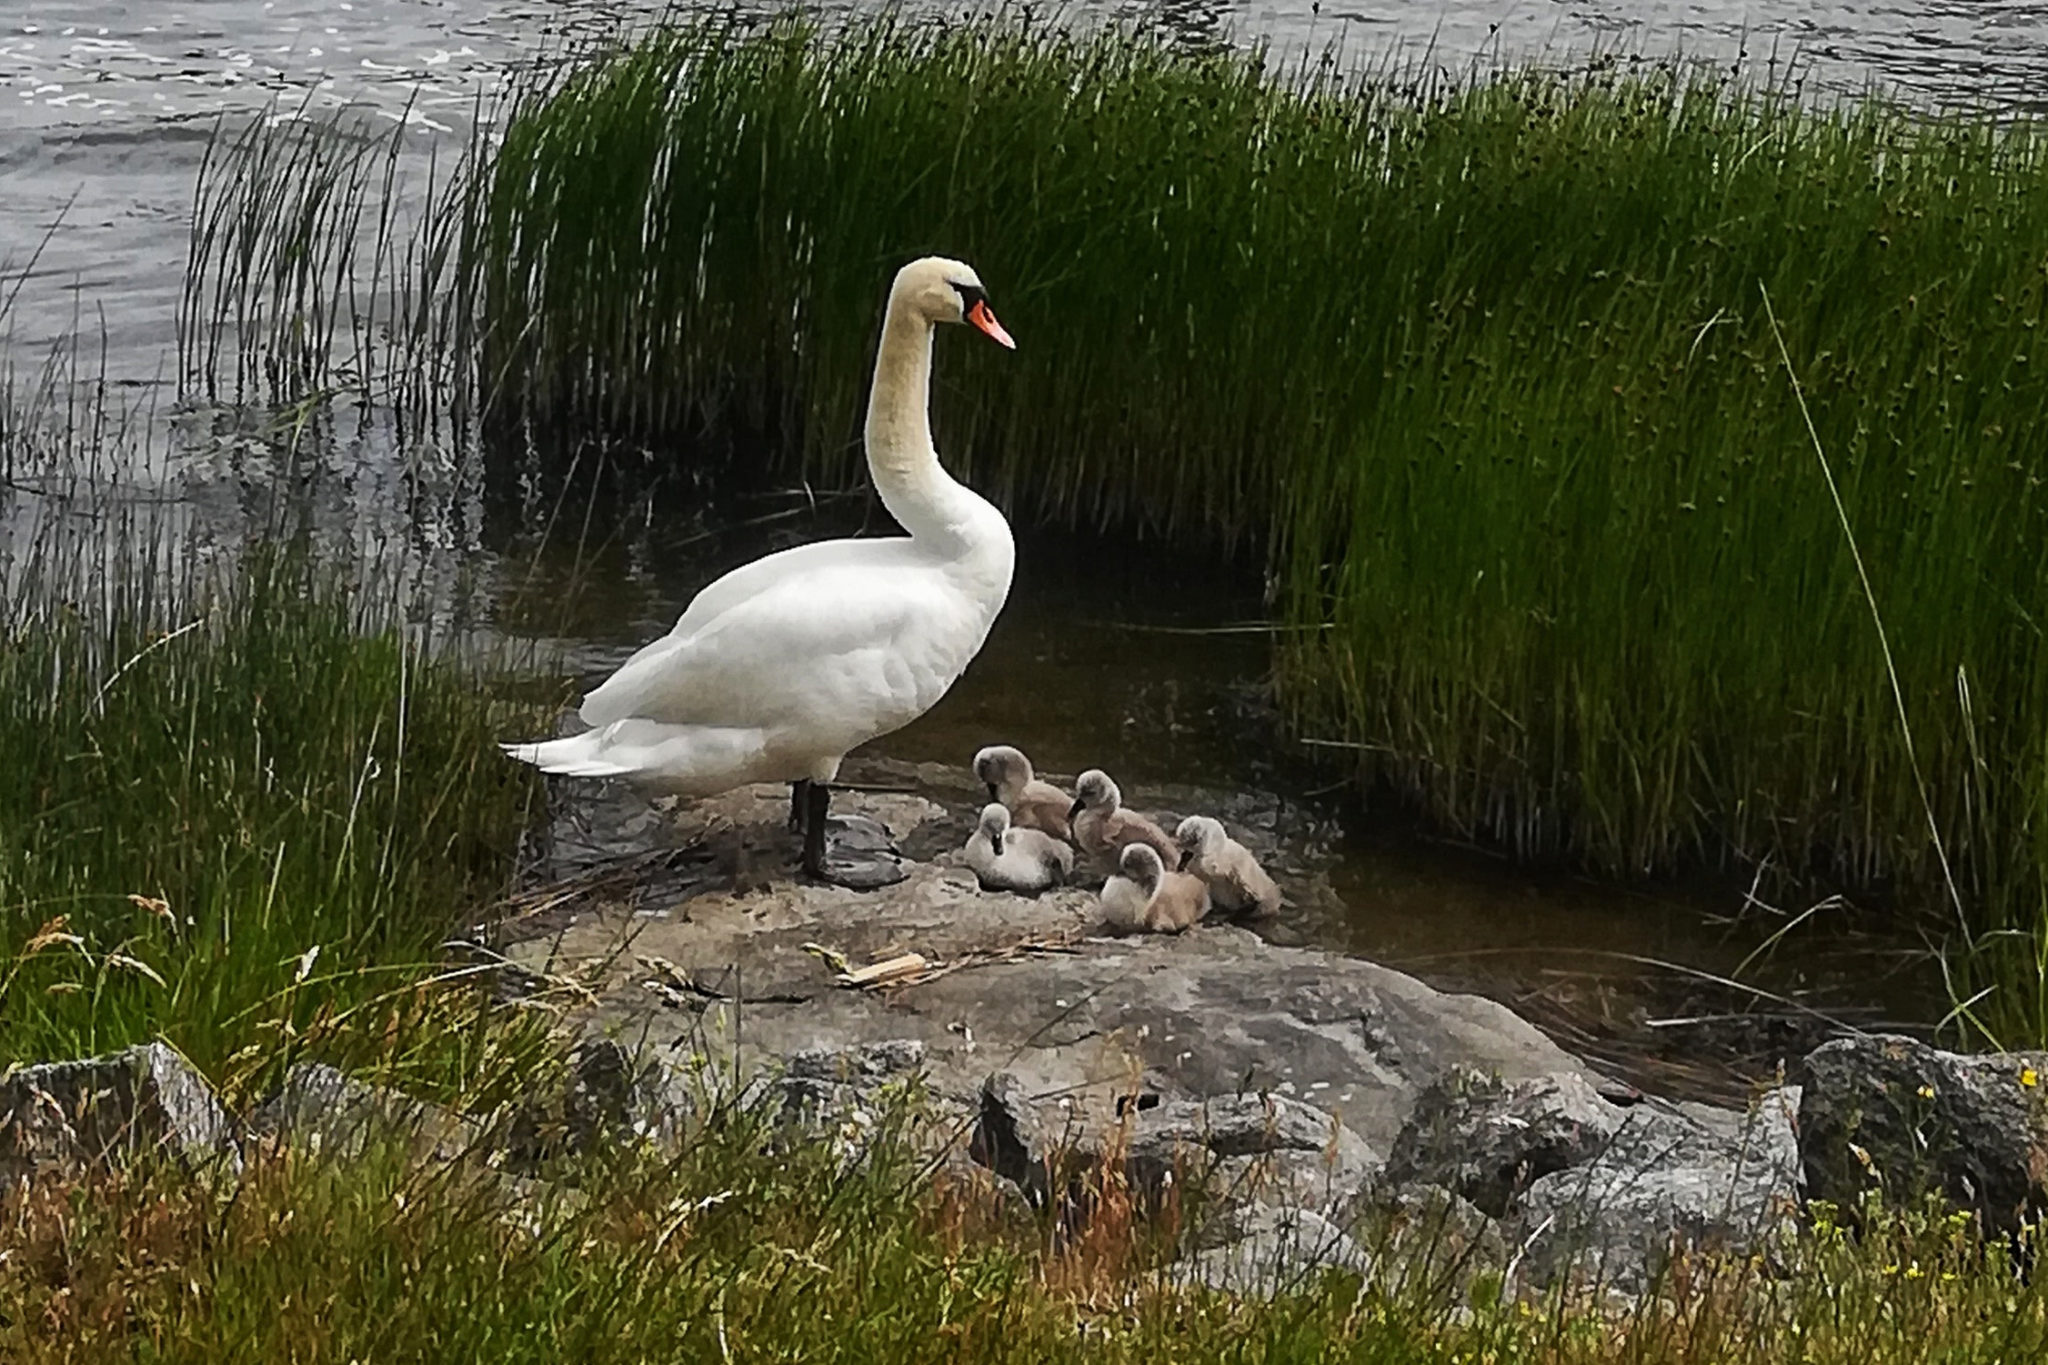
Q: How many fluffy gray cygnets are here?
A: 5